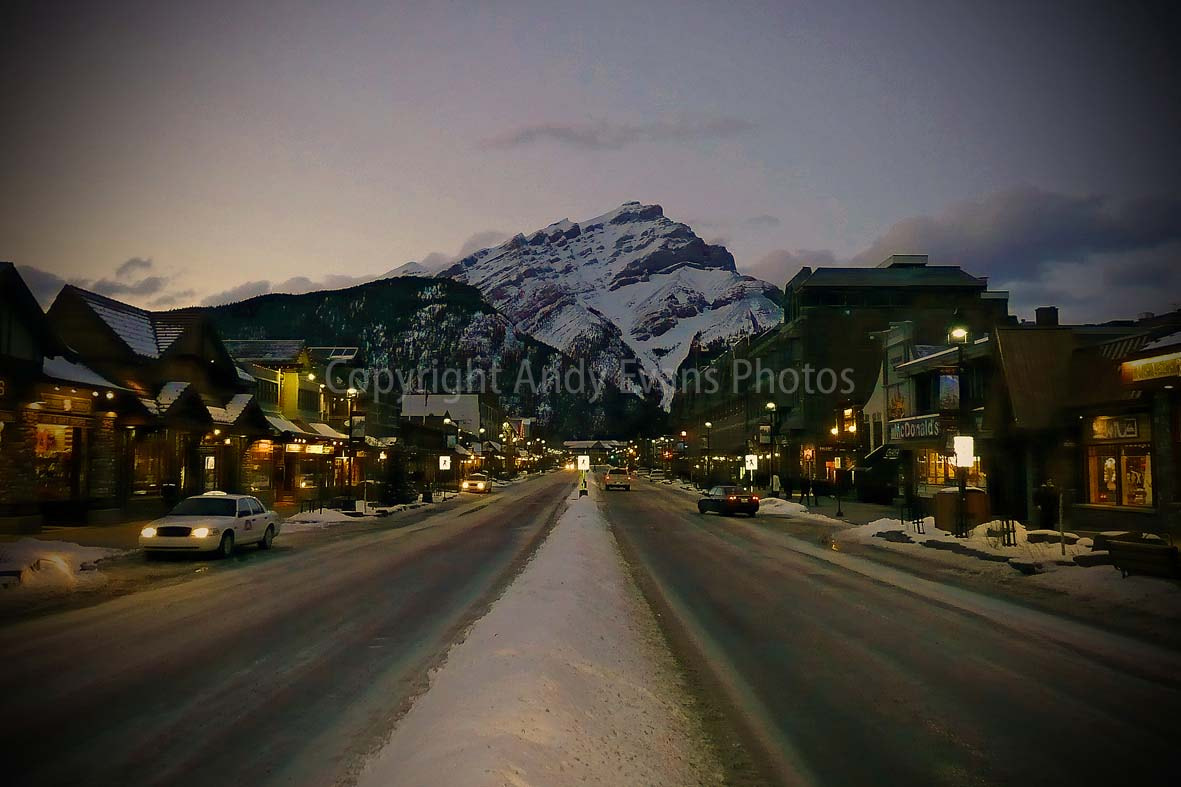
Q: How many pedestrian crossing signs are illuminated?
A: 3